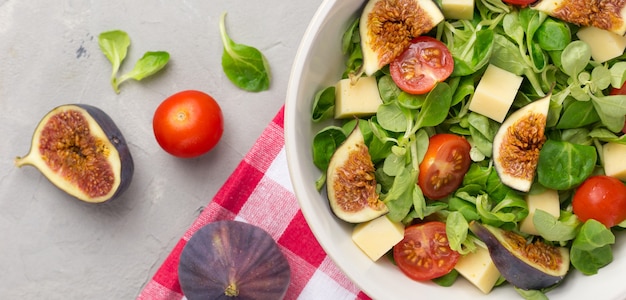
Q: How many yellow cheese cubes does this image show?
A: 8